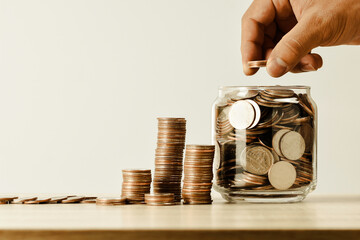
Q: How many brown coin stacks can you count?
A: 4